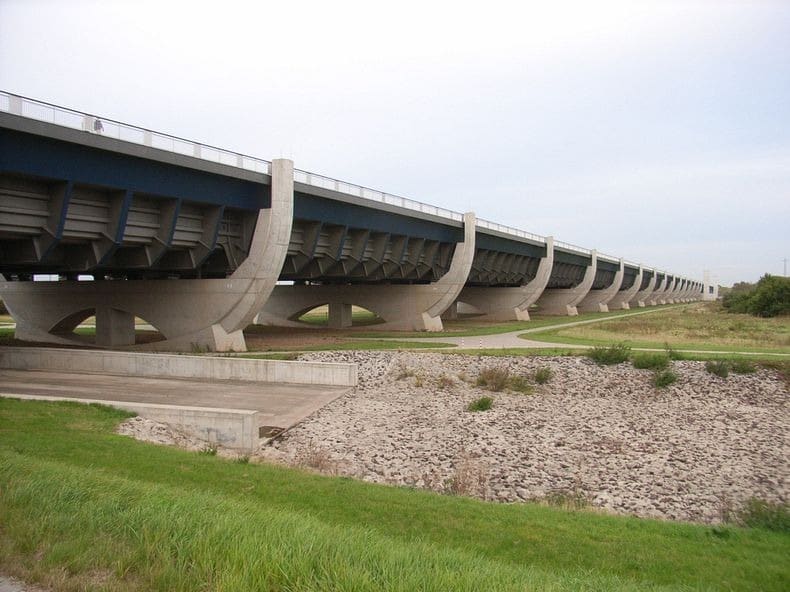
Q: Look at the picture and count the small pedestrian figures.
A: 1